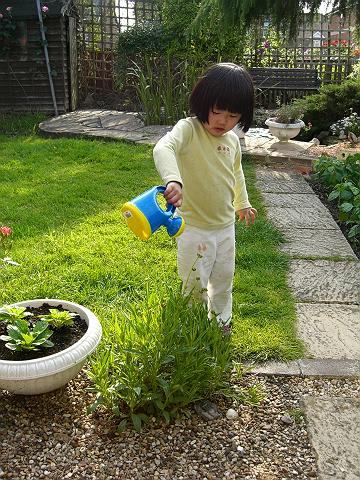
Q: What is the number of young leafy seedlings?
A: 3